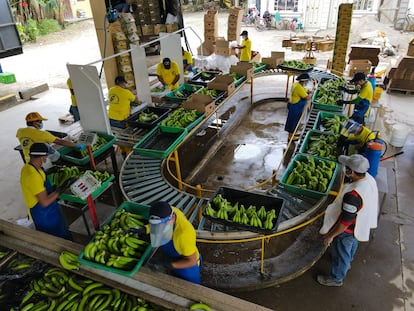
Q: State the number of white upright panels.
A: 3